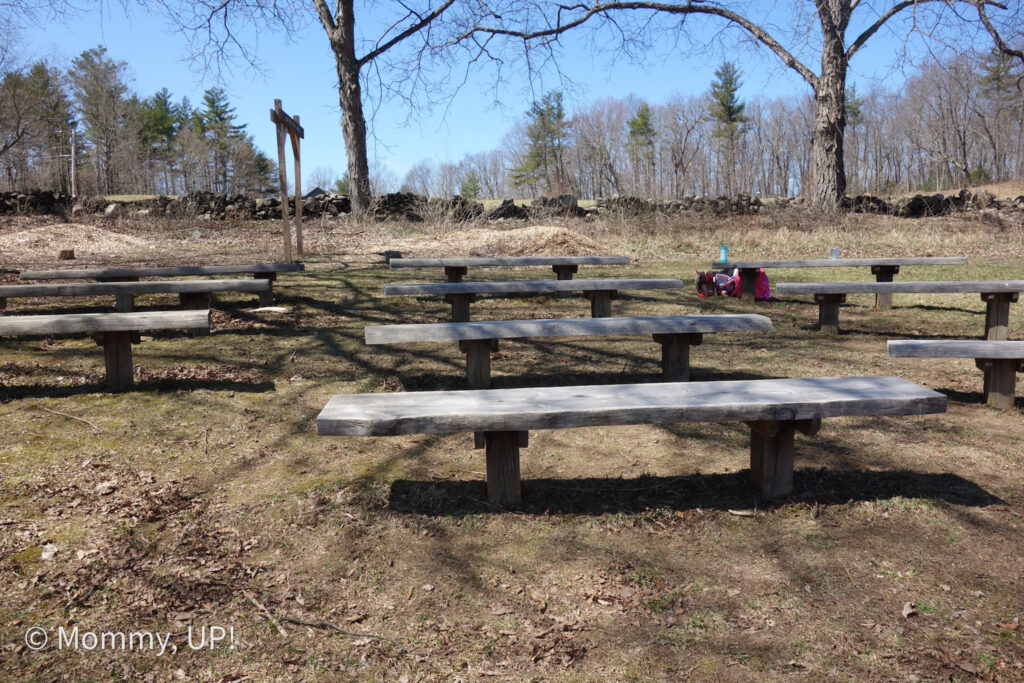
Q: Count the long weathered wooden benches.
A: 10